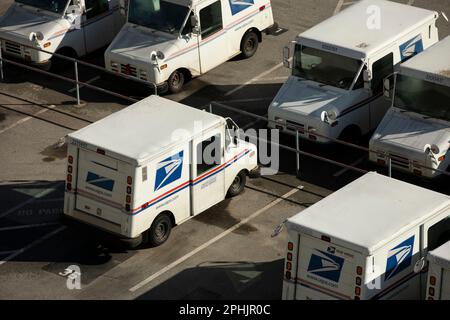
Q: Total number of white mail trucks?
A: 7